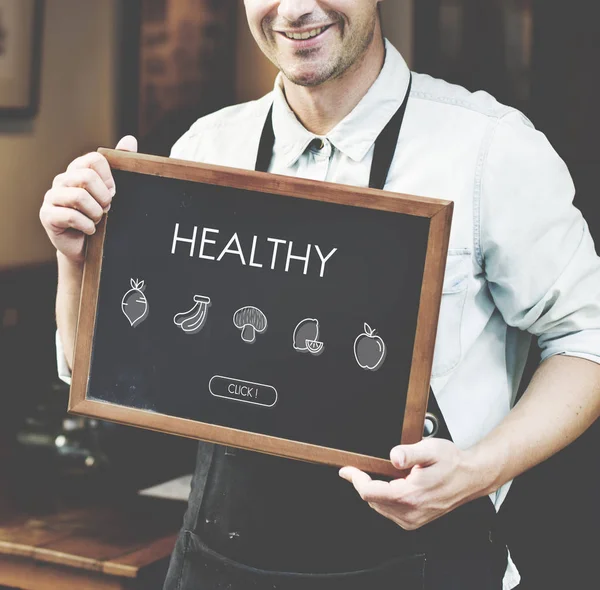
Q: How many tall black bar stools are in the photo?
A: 0